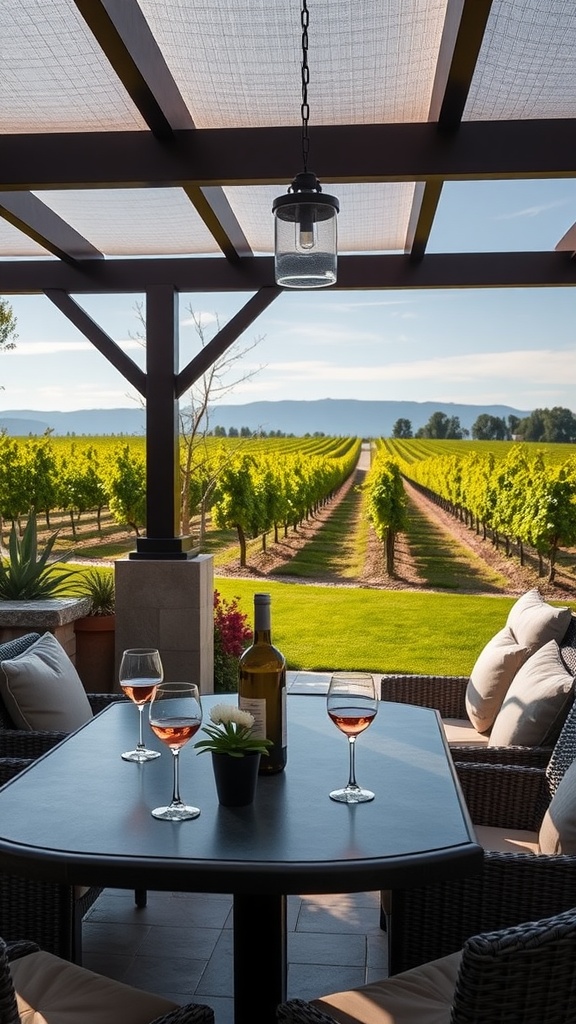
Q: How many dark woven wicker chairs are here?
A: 6